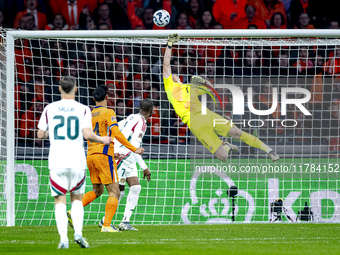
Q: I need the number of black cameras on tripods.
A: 2